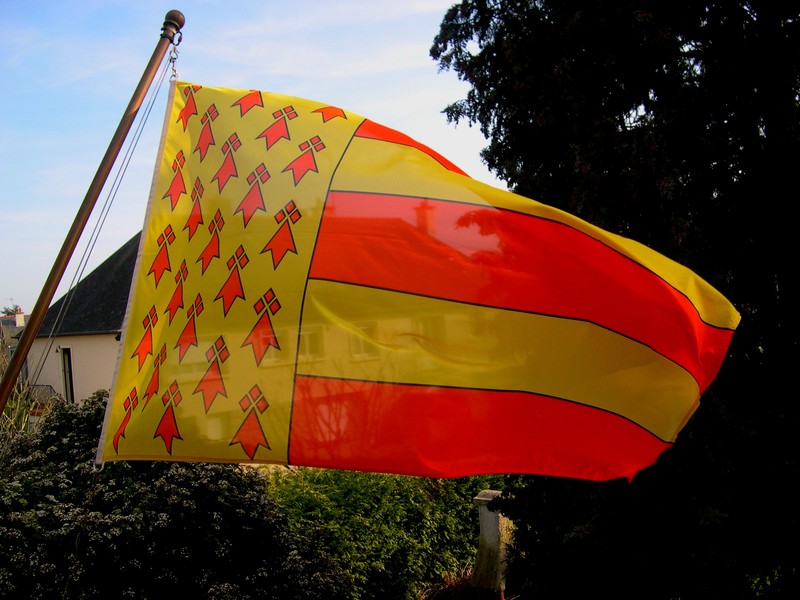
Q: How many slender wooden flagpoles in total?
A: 1